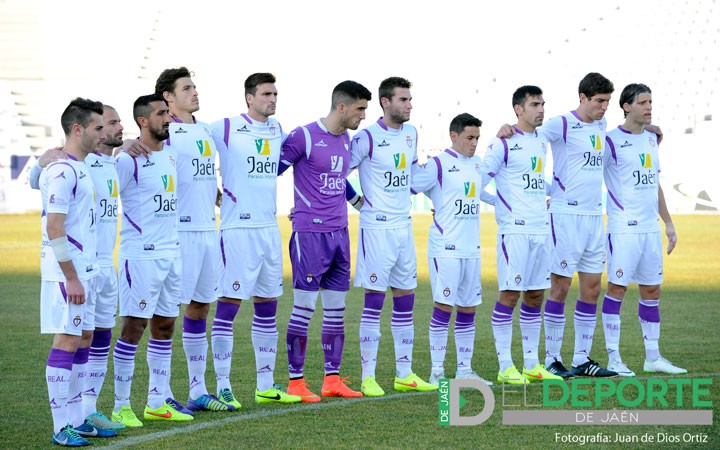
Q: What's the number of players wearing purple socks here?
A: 1